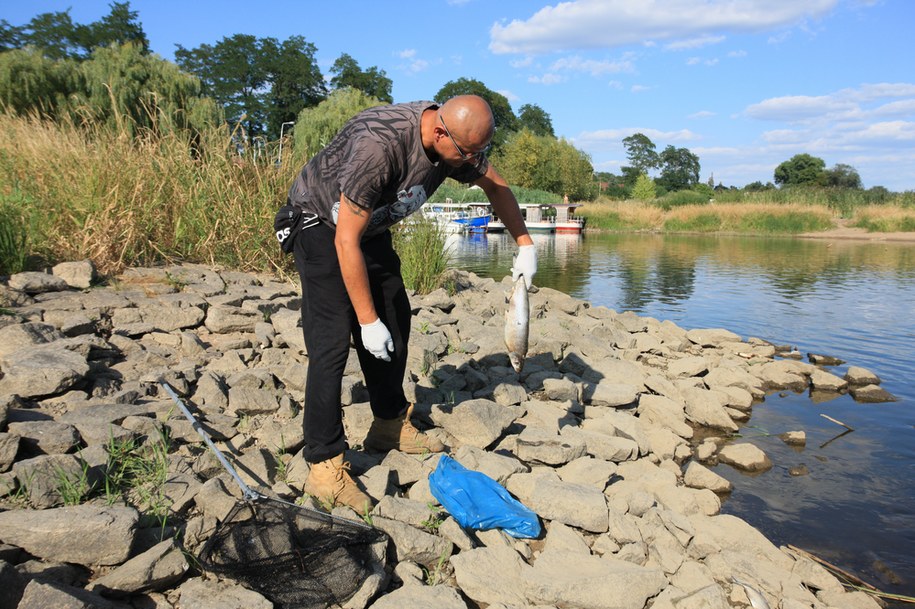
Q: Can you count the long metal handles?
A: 1